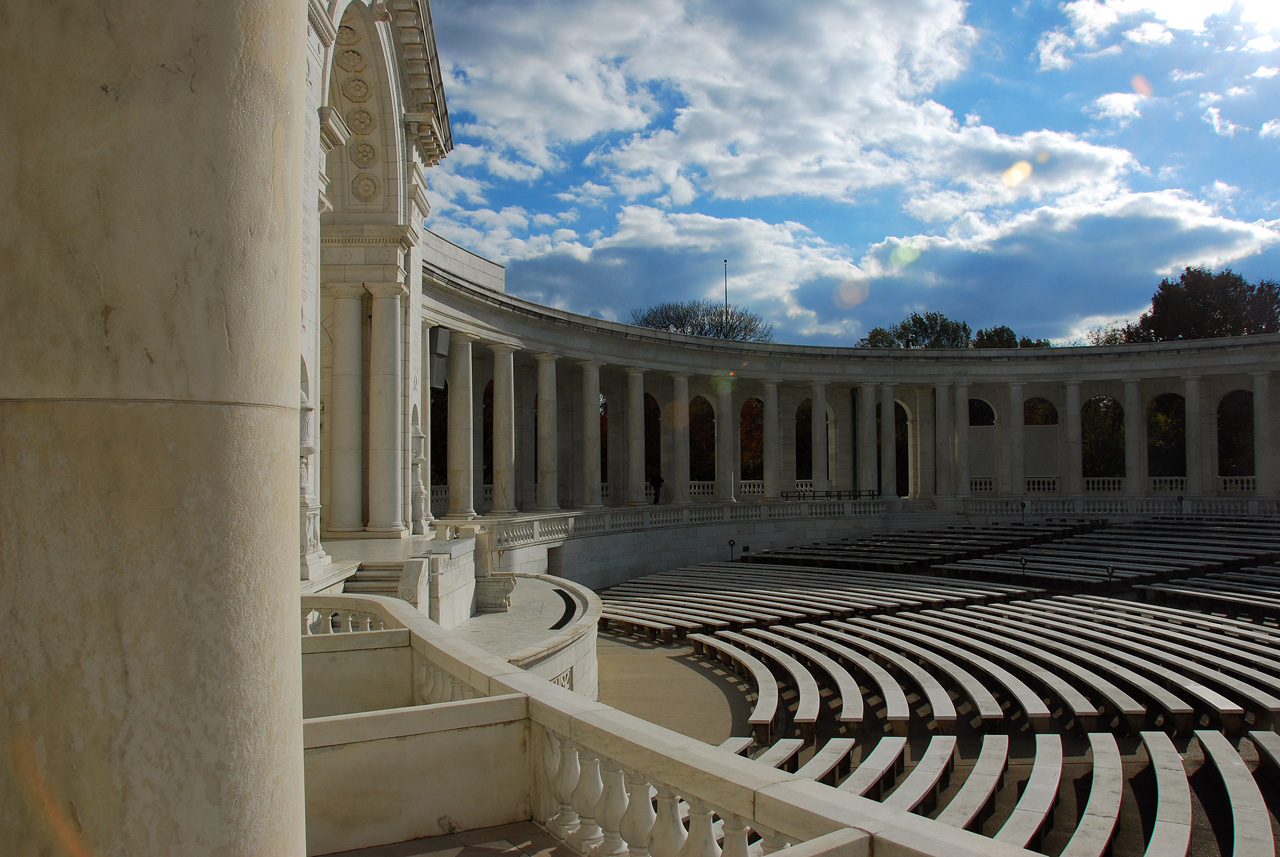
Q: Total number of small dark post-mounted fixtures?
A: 5